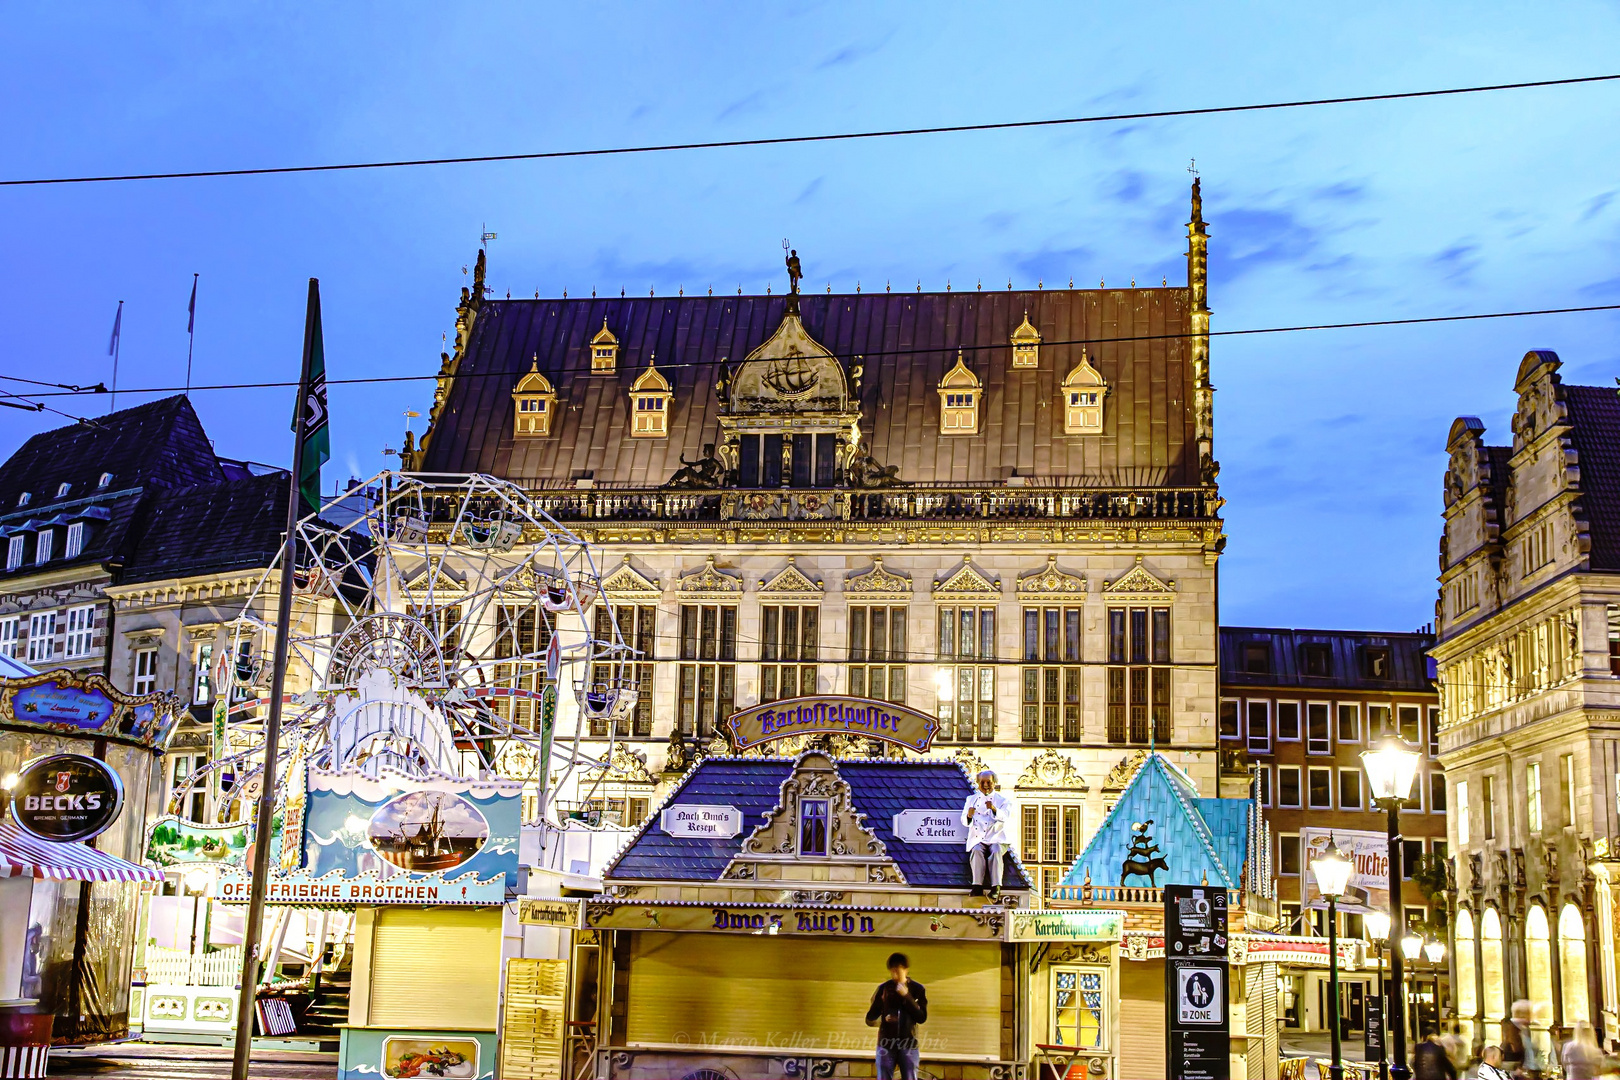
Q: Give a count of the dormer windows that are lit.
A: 6